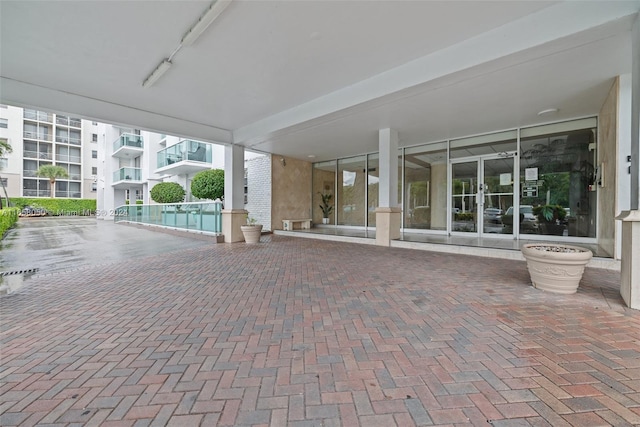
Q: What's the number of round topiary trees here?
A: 2